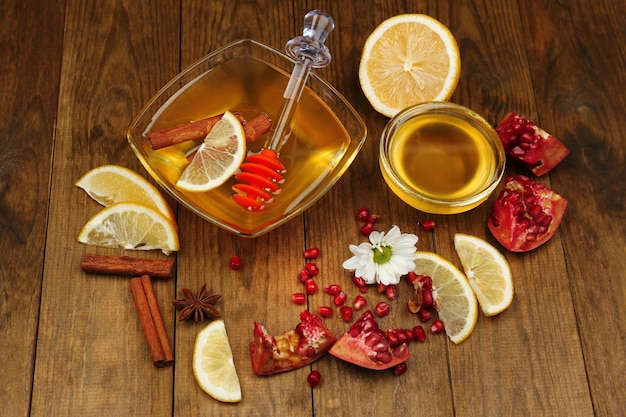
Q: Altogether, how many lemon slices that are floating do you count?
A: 1